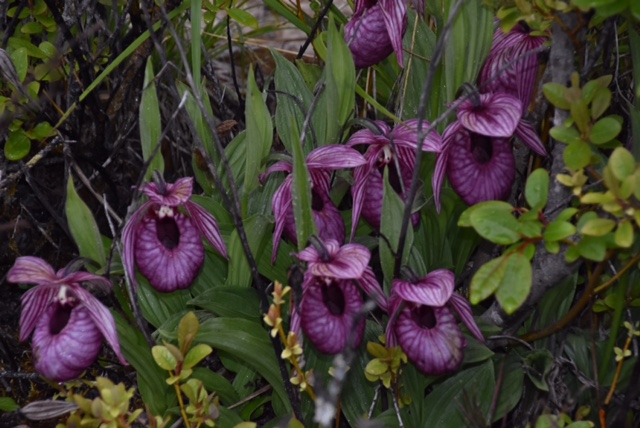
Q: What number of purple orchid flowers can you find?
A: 9